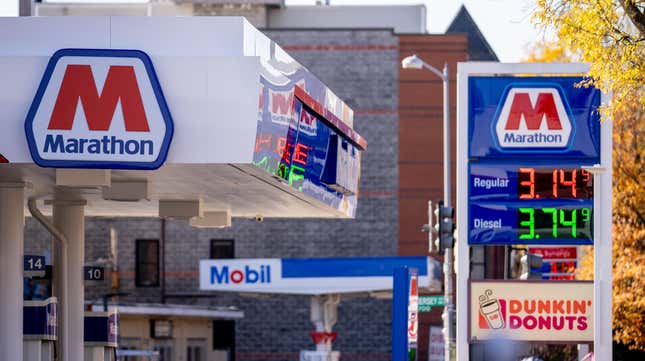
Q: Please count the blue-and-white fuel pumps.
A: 2